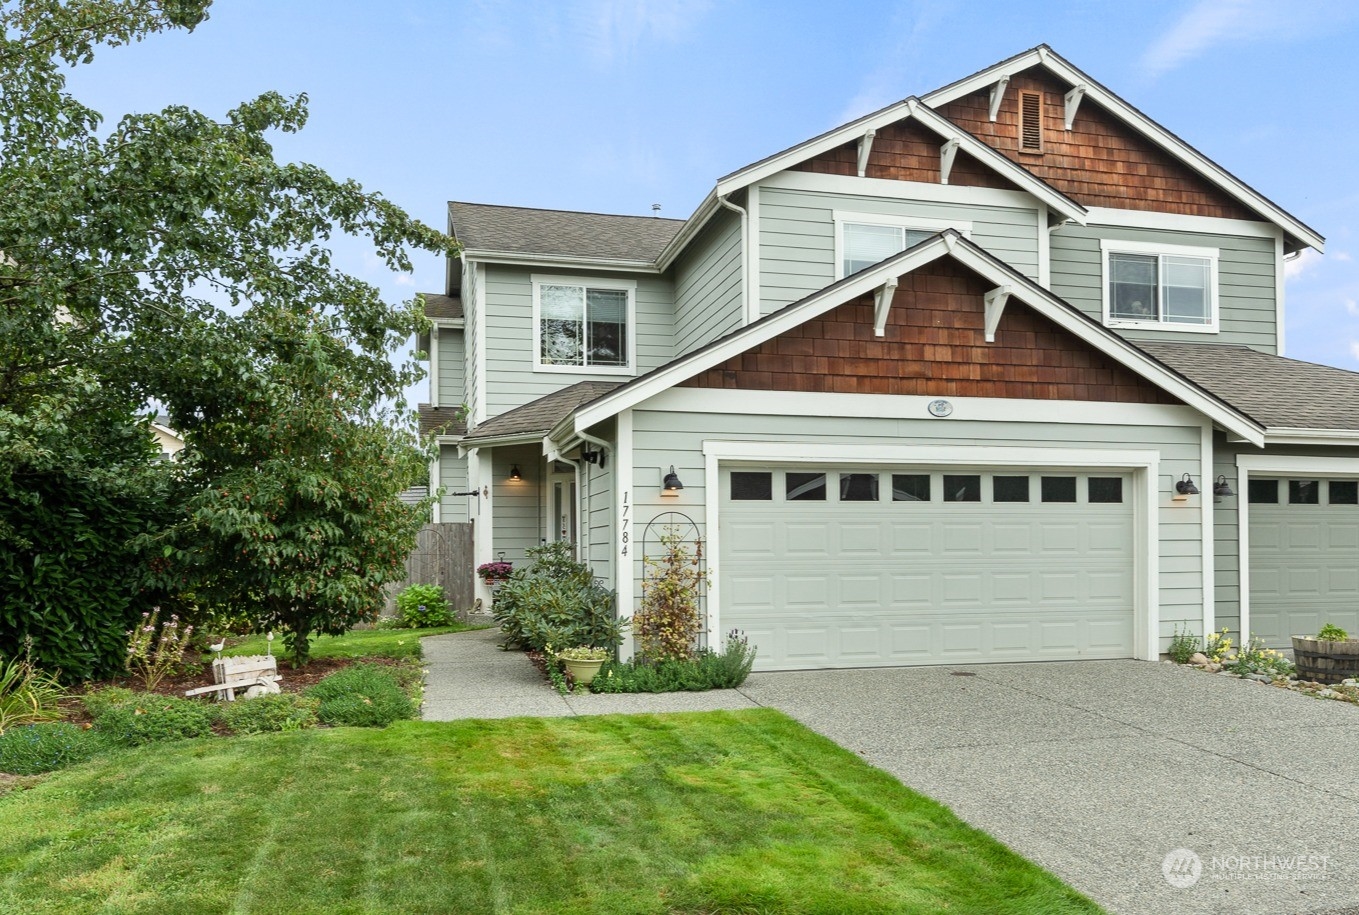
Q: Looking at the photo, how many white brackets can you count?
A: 6